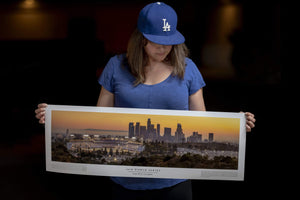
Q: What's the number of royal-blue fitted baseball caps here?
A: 1